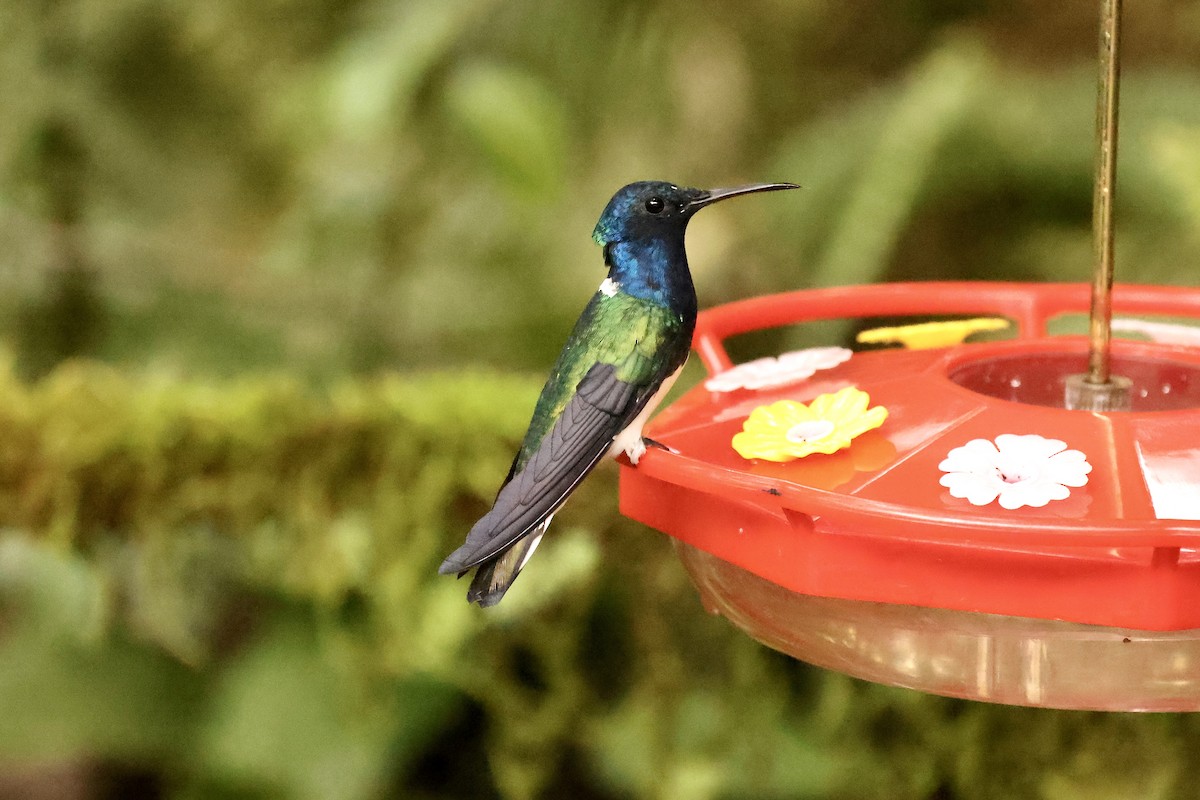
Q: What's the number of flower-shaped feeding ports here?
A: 5